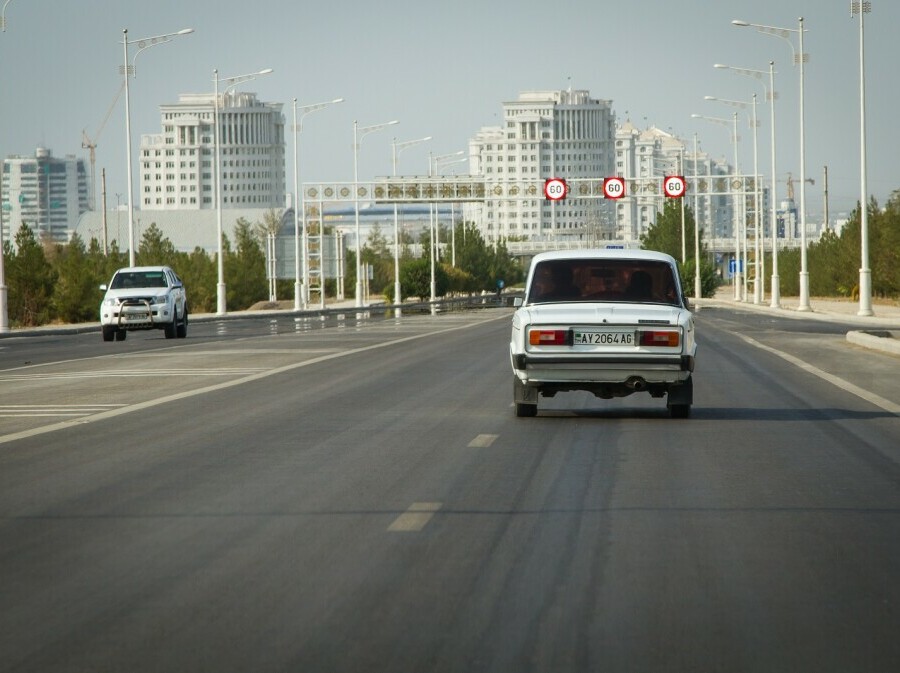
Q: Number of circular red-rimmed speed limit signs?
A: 3